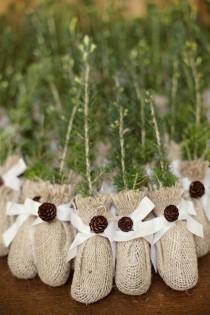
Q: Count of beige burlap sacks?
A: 7